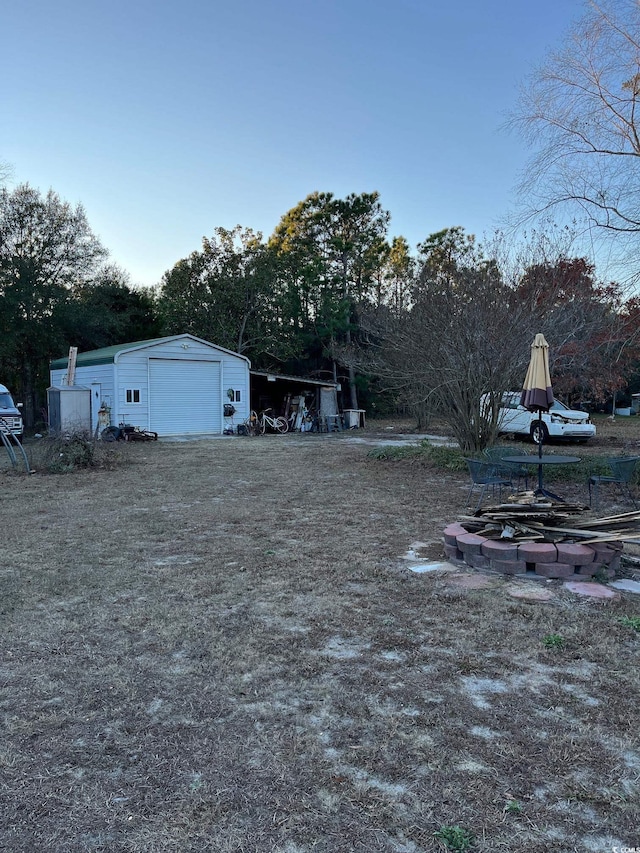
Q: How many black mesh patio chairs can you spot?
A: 3